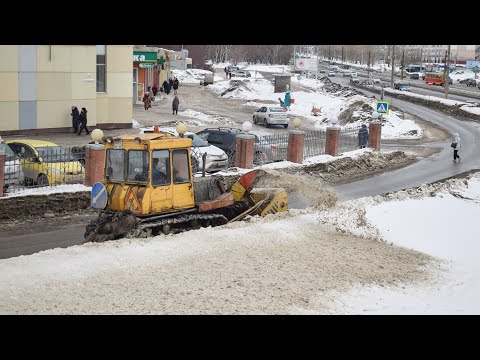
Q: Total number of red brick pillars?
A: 6